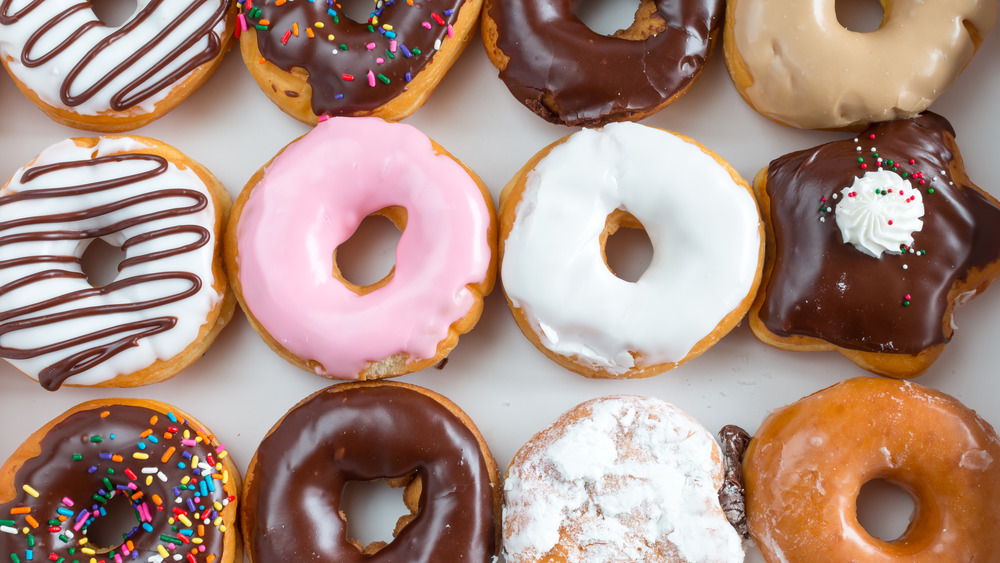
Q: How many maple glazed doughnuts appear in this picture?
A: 1